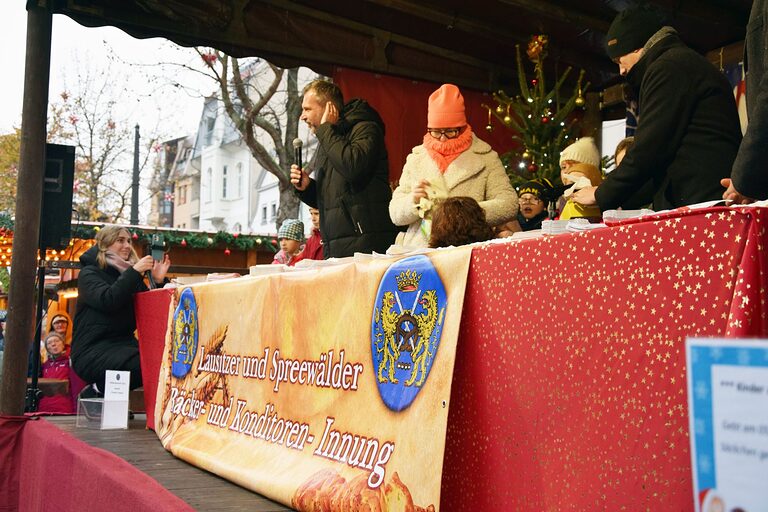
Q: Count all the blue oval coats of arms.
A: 2